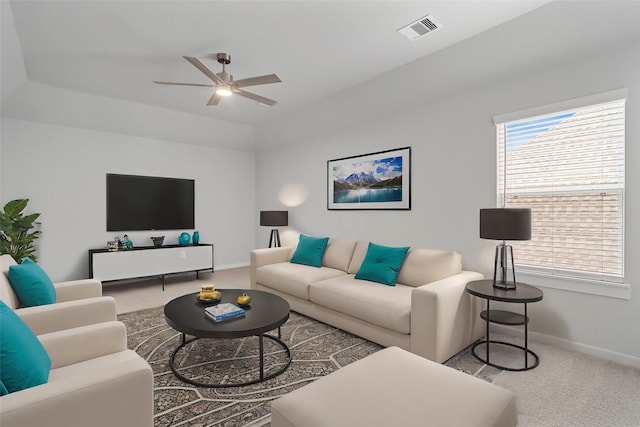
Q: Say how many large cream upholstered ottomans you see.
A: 1